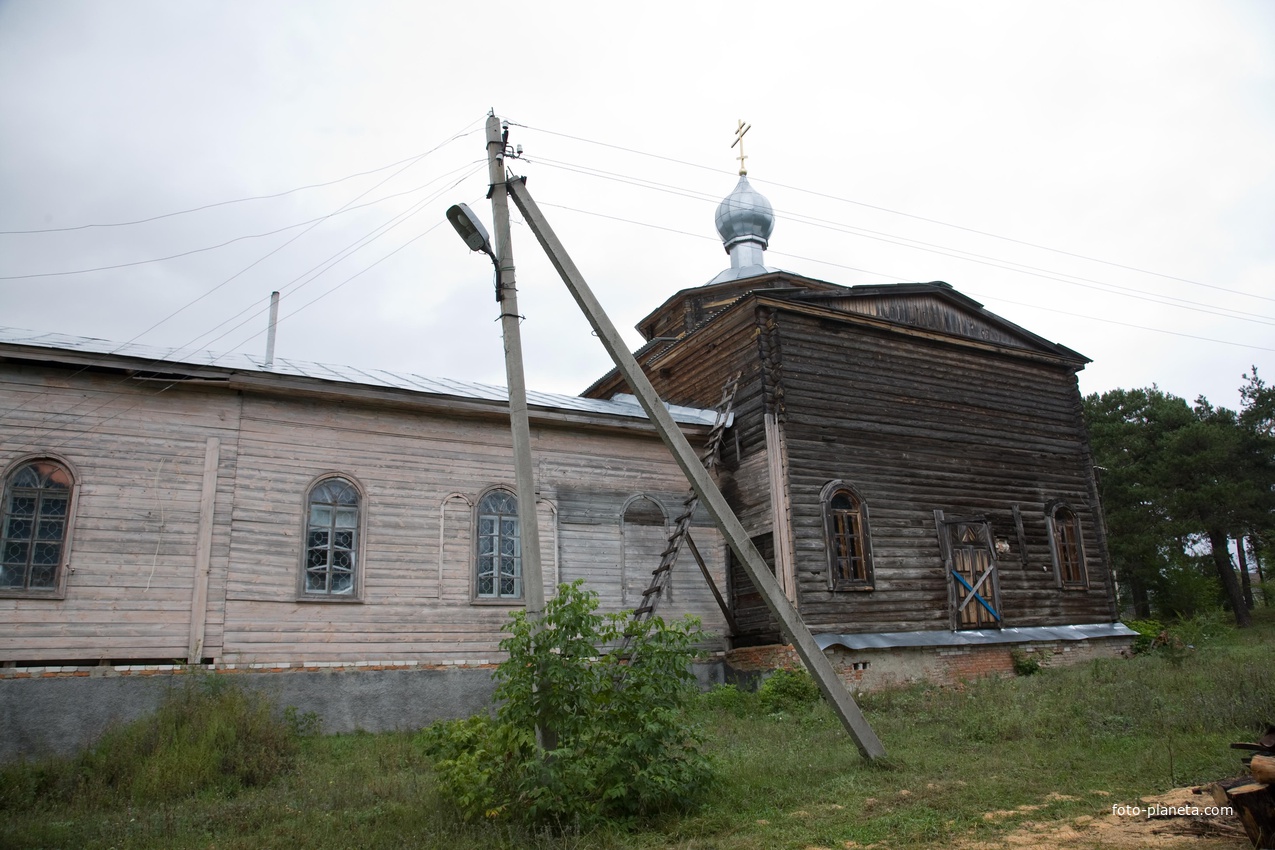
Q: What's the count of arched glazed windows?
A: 5